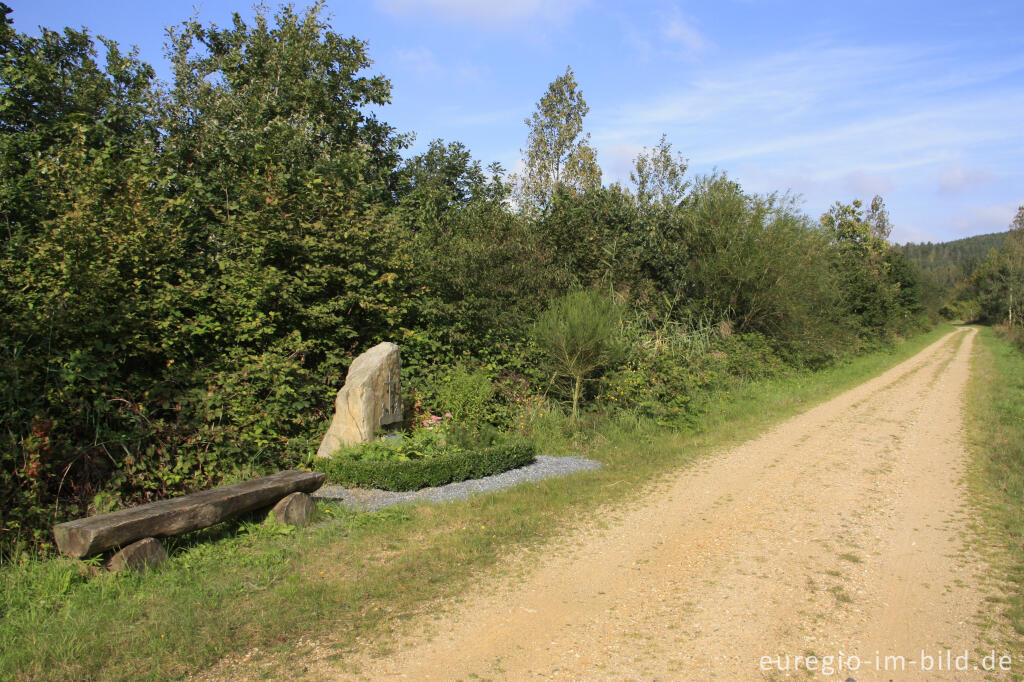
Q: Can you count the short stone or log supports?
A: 2